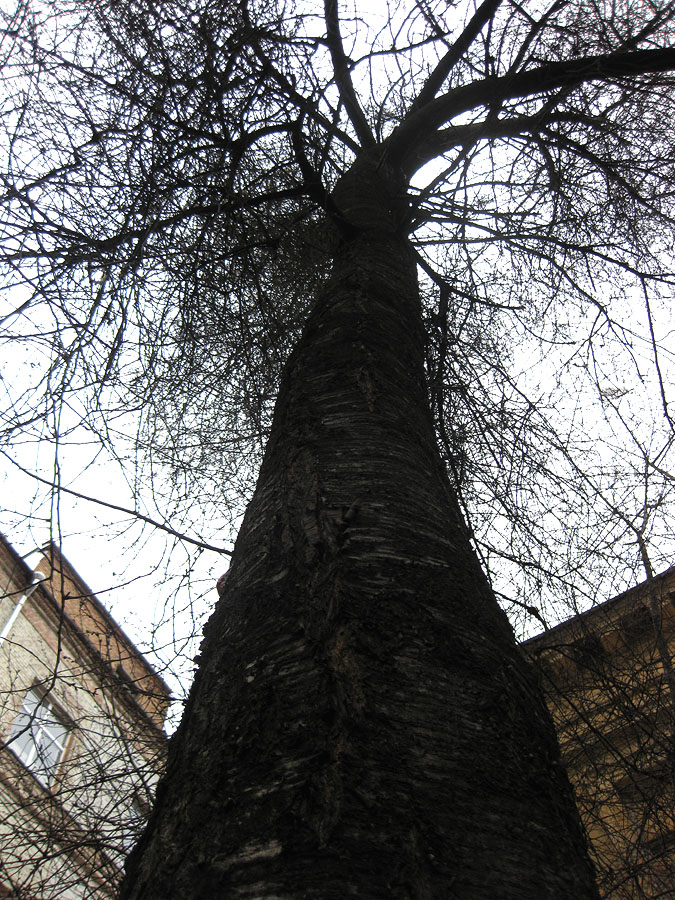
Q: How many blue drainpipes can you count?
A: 0